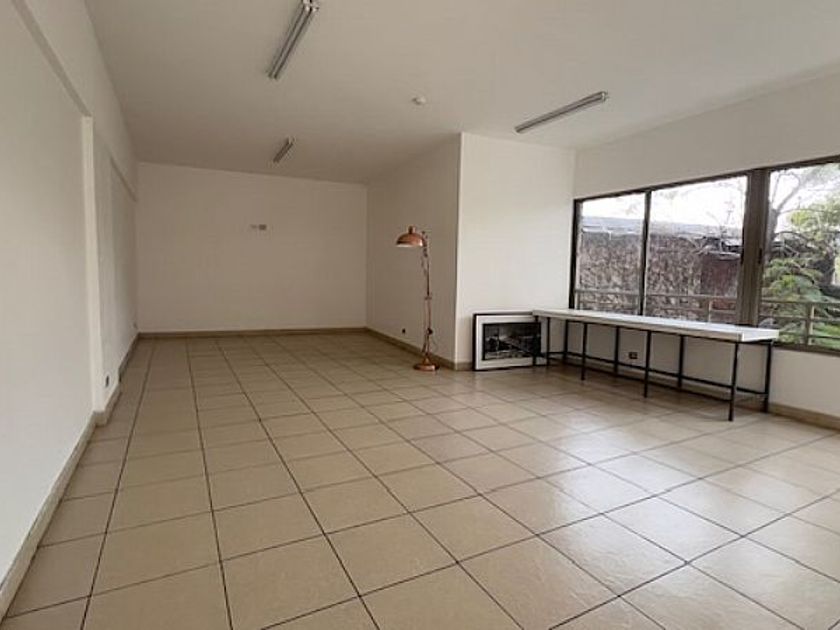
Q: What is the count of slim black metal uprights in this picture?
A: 8